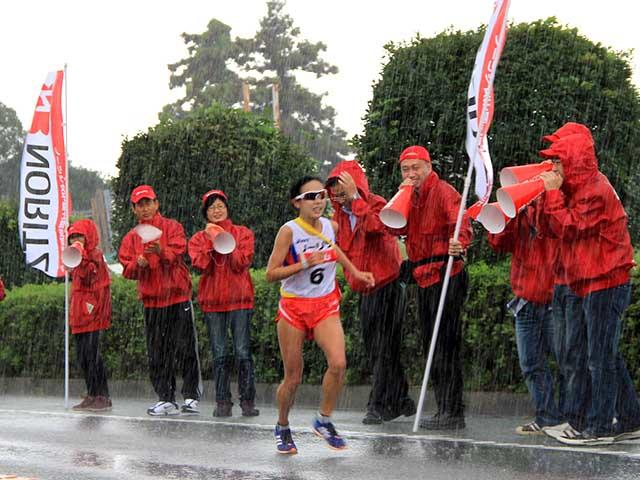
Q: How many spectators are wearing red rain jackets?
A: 8